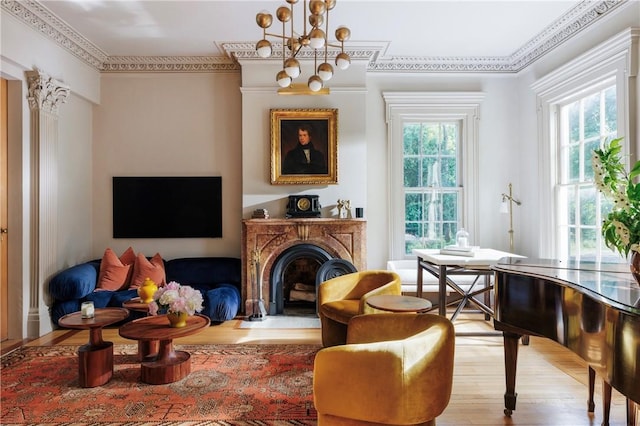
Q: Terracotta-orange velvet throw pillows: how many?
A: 2